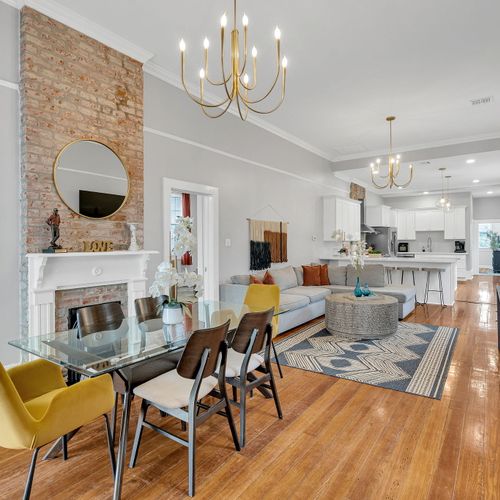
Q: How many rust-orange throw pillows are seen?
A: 4